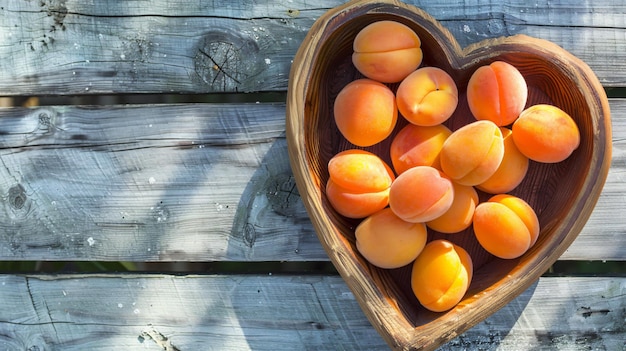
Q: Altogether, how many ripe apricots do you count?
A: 14